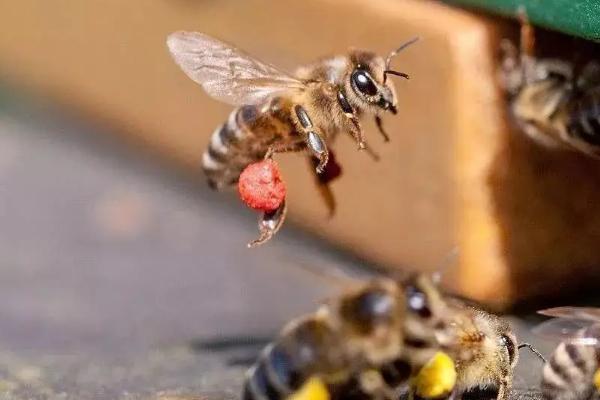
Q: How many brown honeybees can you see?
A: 5